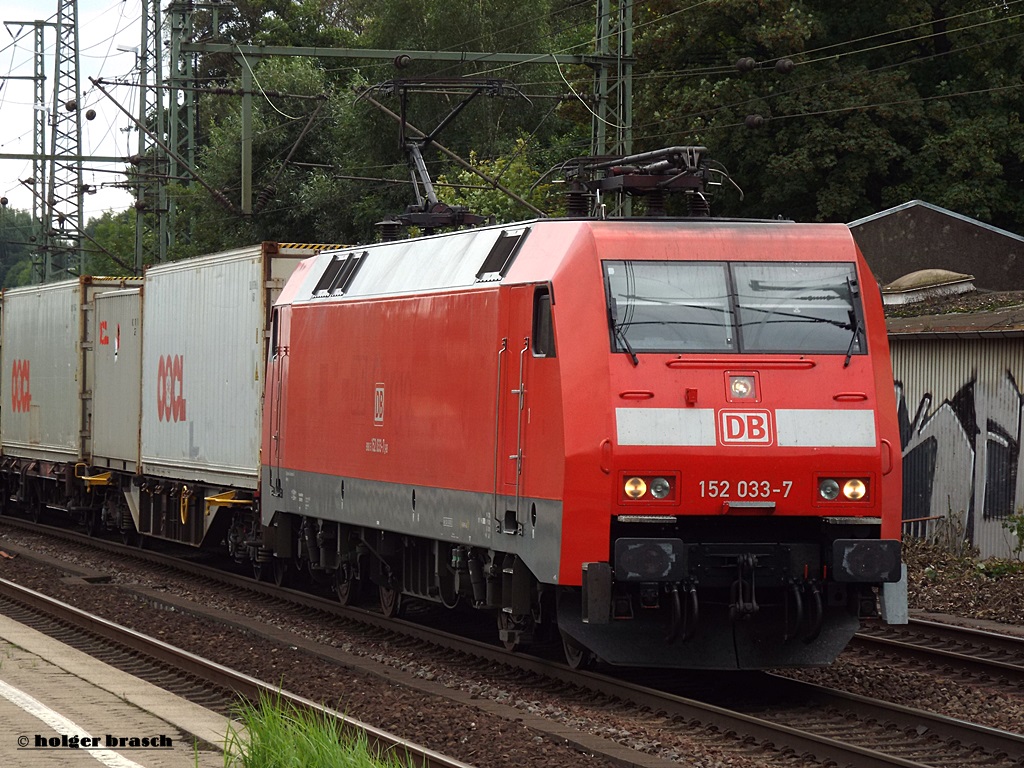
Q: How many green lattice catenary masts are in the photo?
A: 5